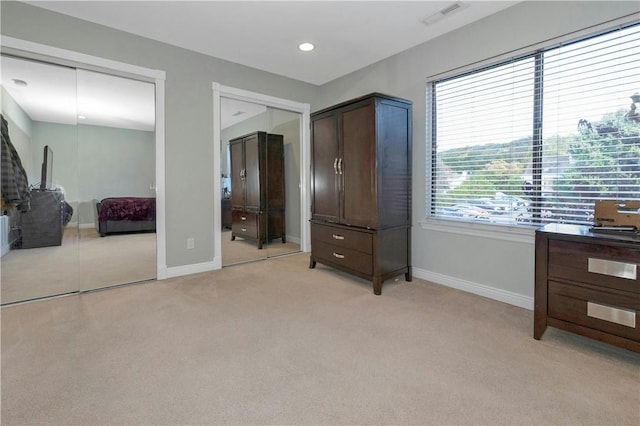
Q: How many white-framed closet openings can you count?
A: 2